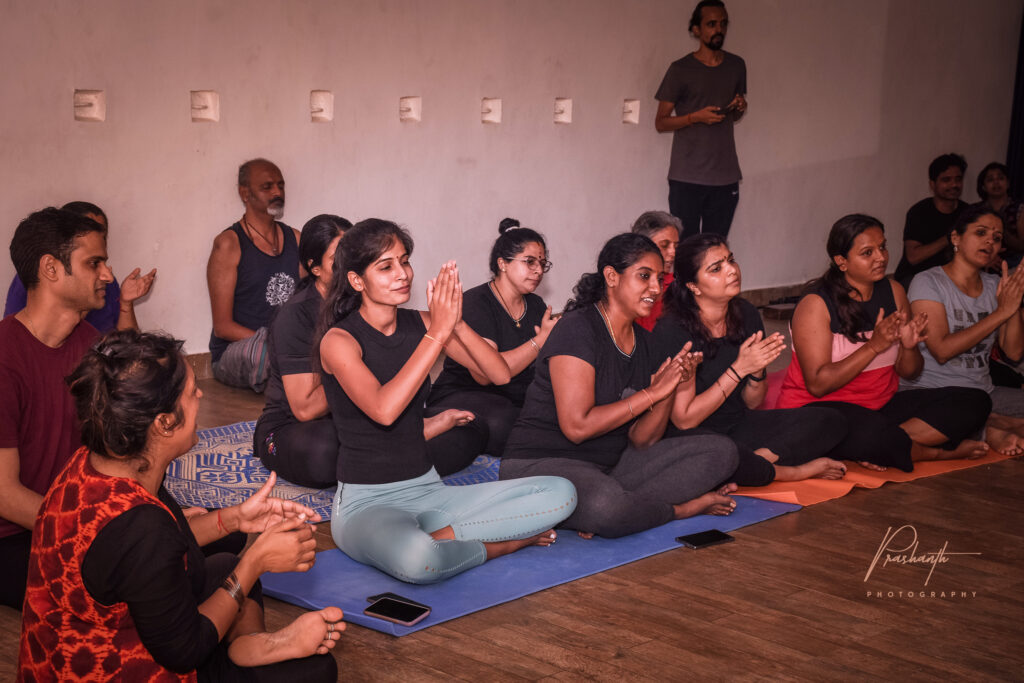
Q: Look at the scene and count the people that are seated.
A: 14